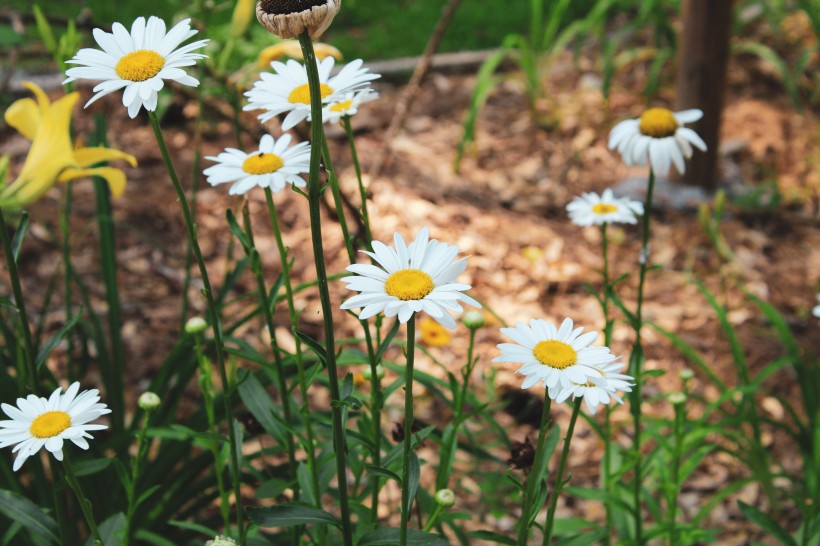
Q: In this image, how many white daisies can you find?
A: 10